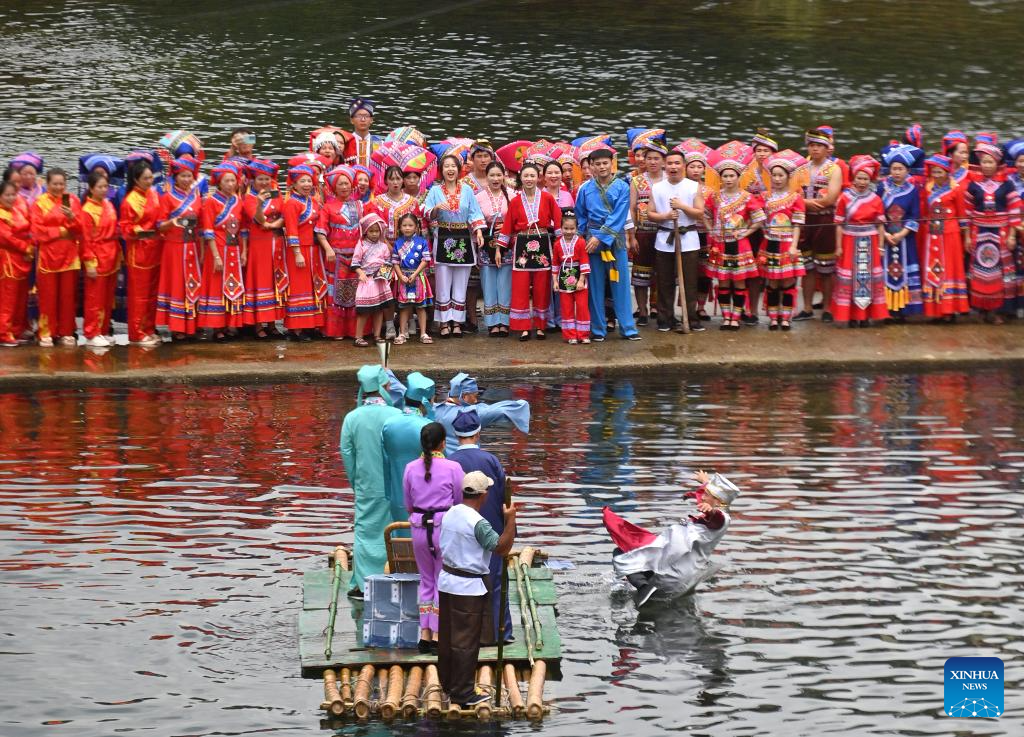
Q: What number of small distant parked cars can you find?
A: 0